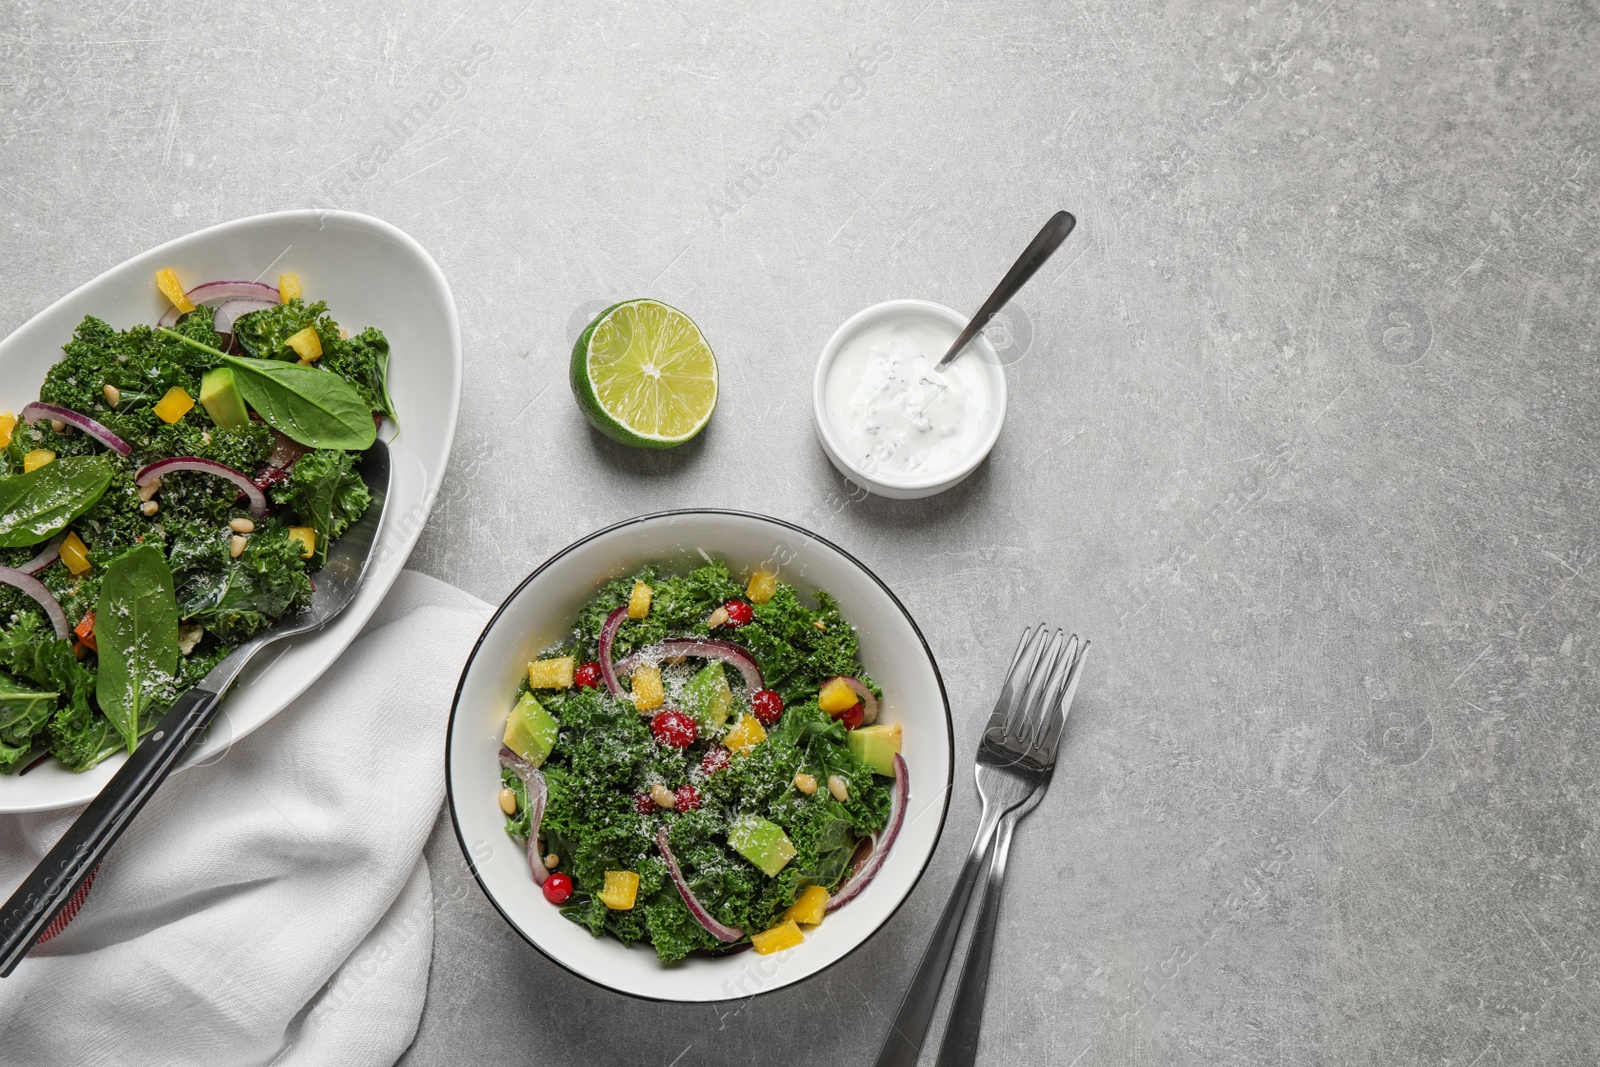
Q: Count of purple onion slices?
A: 12